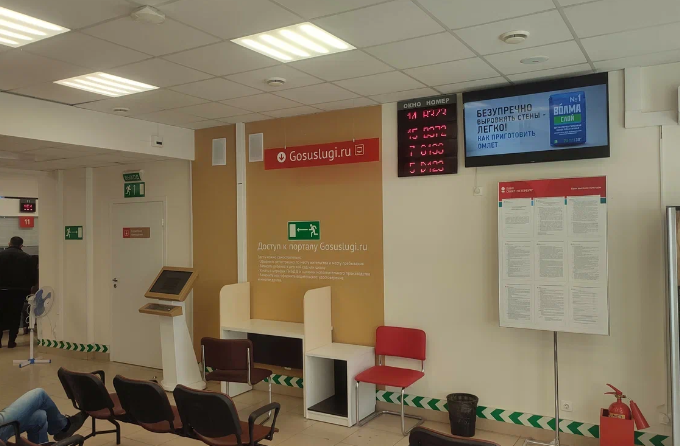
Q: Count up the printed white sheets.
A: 9